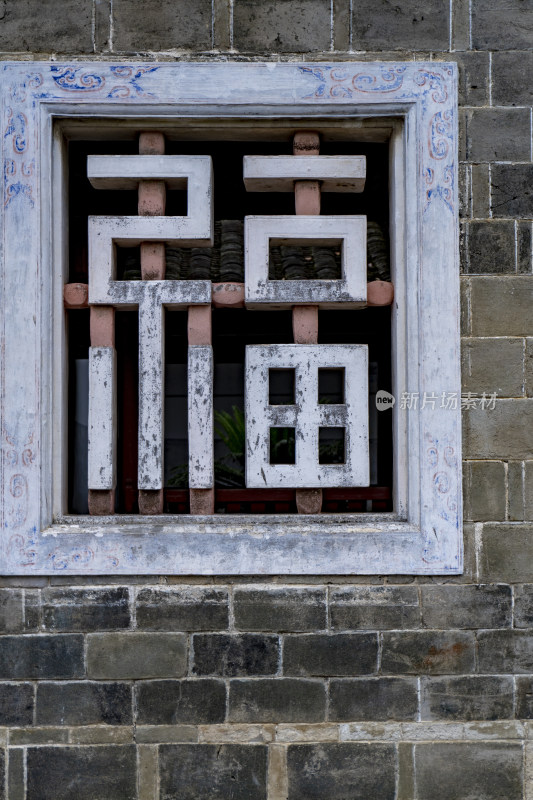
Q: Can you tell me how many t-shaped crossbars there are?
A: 1